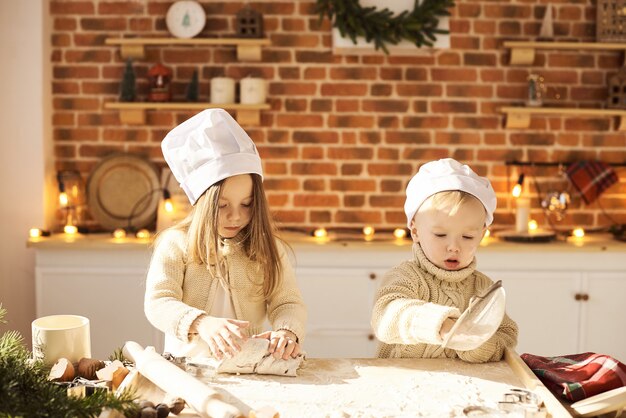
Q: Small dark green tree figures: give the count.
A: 2